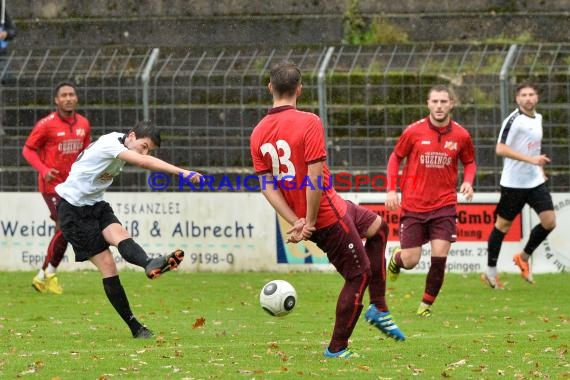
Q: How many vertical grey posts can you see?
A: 3